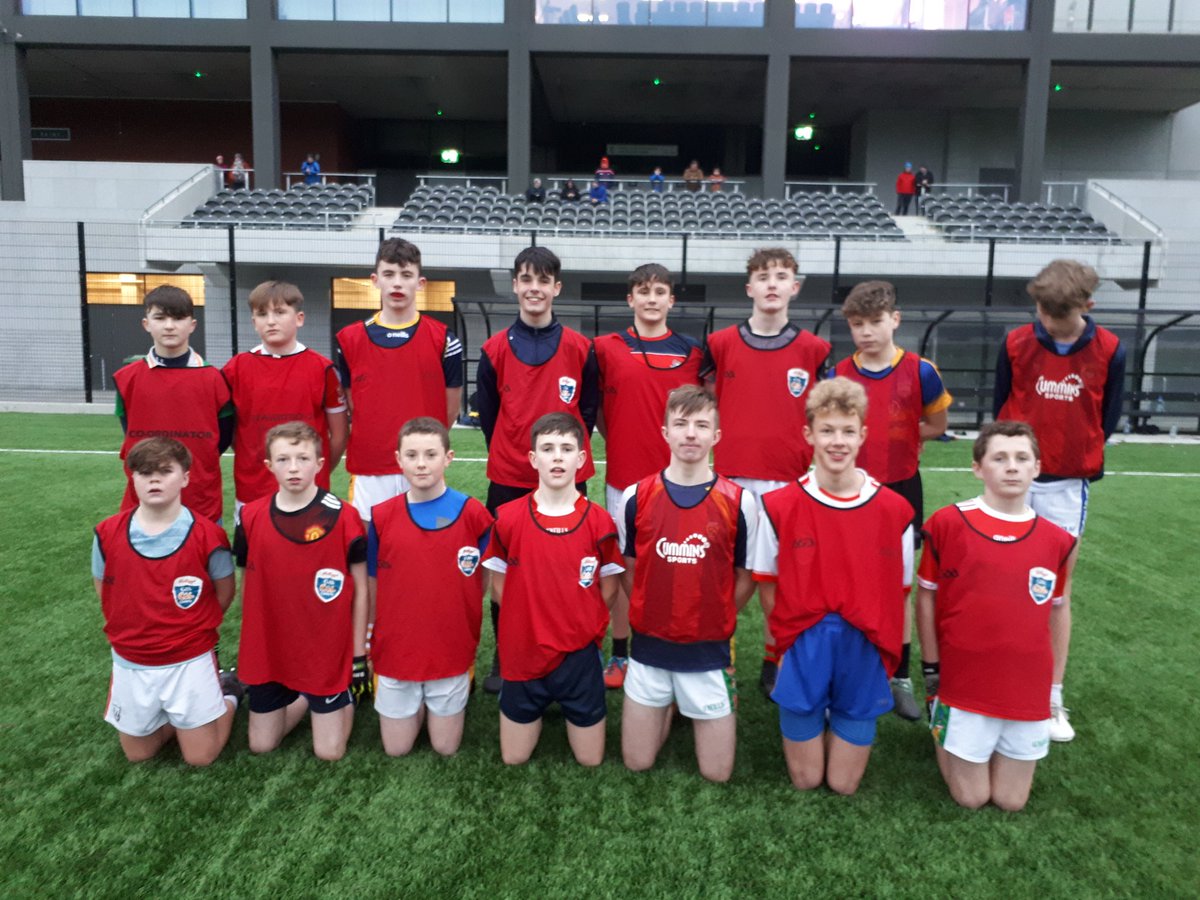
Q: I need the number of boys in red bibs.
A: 15